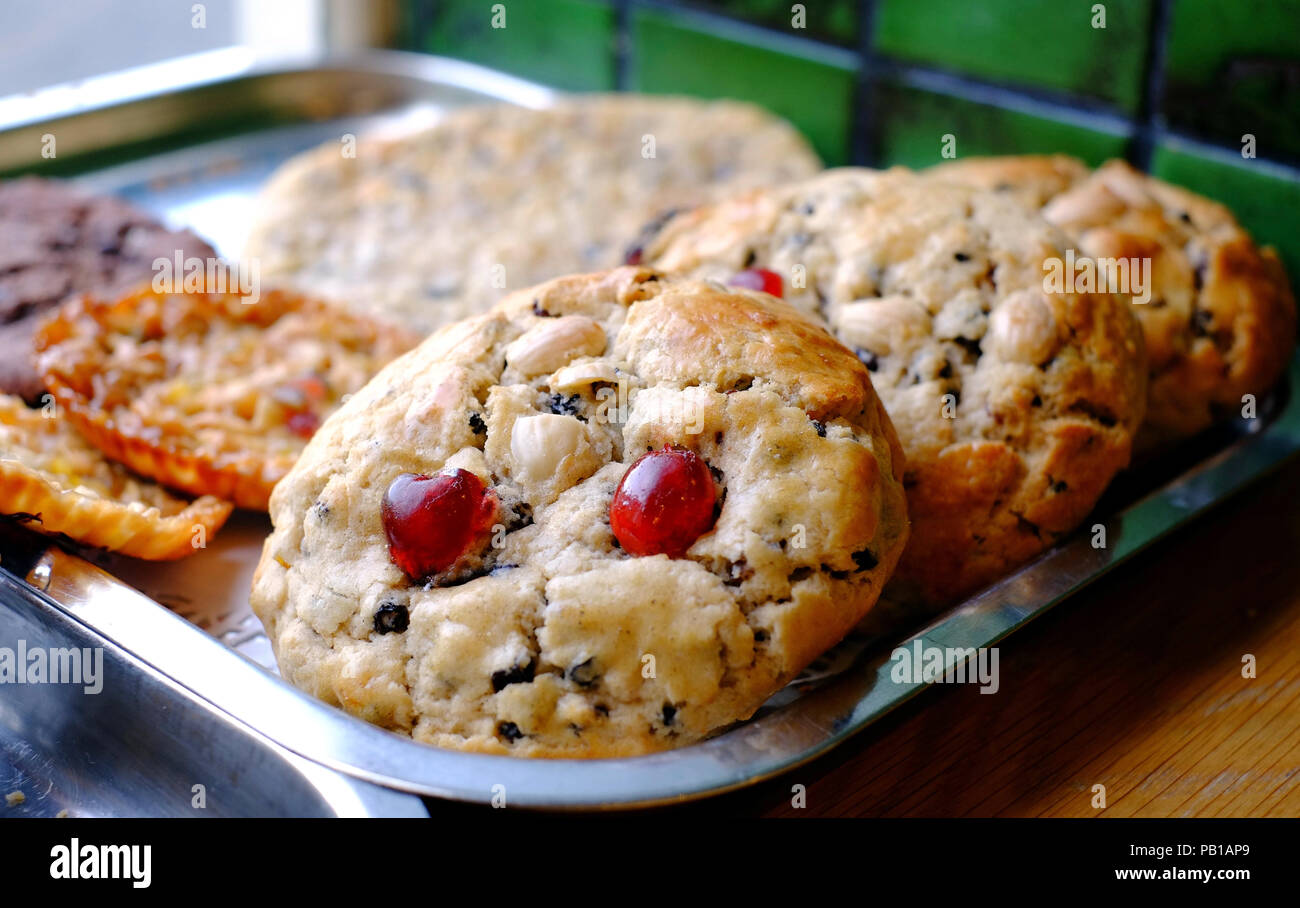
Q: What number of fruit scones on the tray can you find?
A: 3